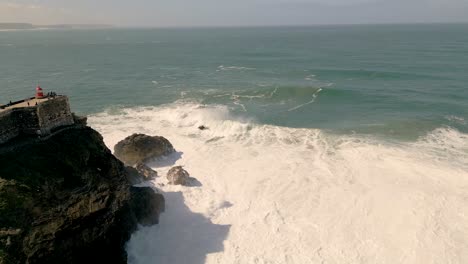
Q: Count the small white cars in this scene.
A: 0